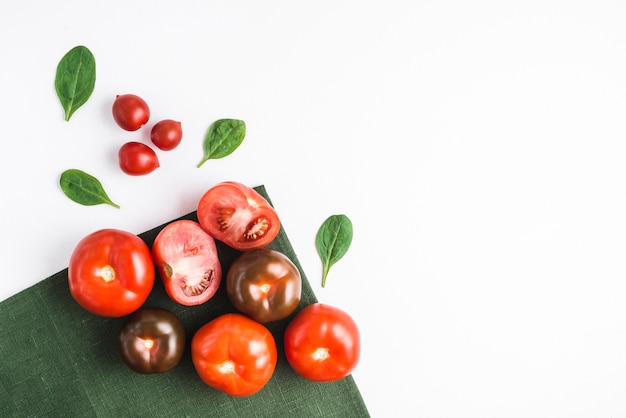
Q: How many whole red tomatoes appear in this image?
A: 6